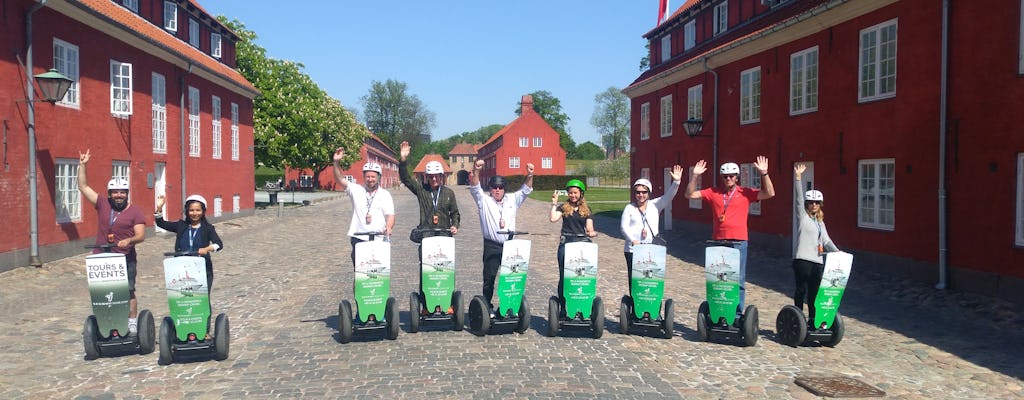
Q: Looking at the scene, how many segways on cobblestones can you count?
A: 9